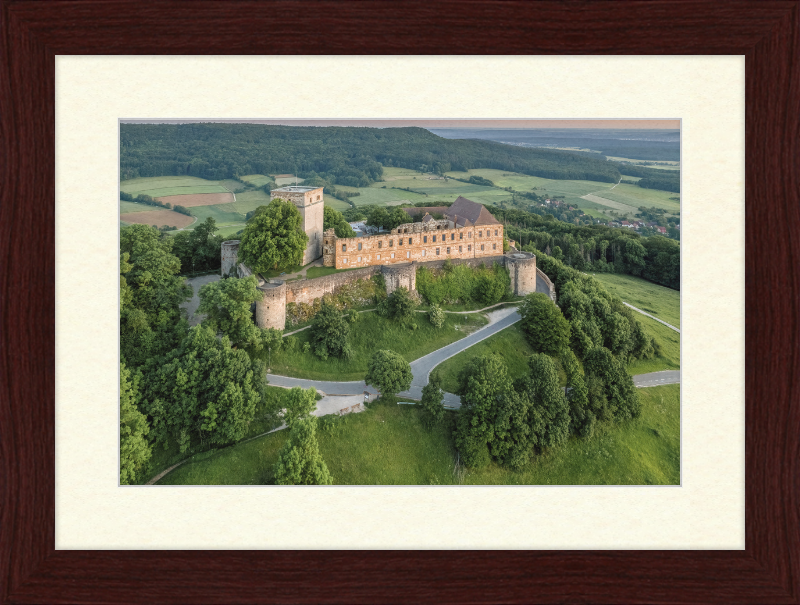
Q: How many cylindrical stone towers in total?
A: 4